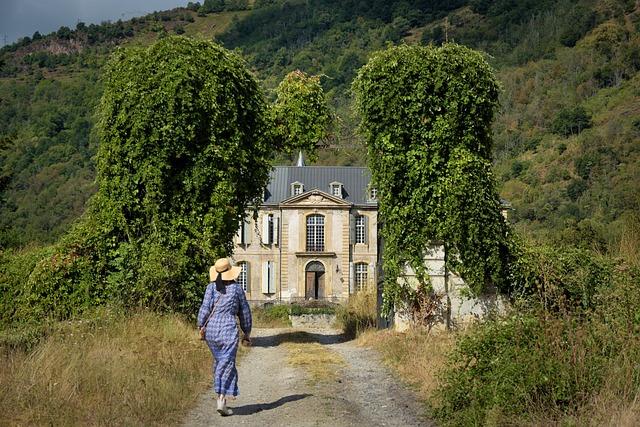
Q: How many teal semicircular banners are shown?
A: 0